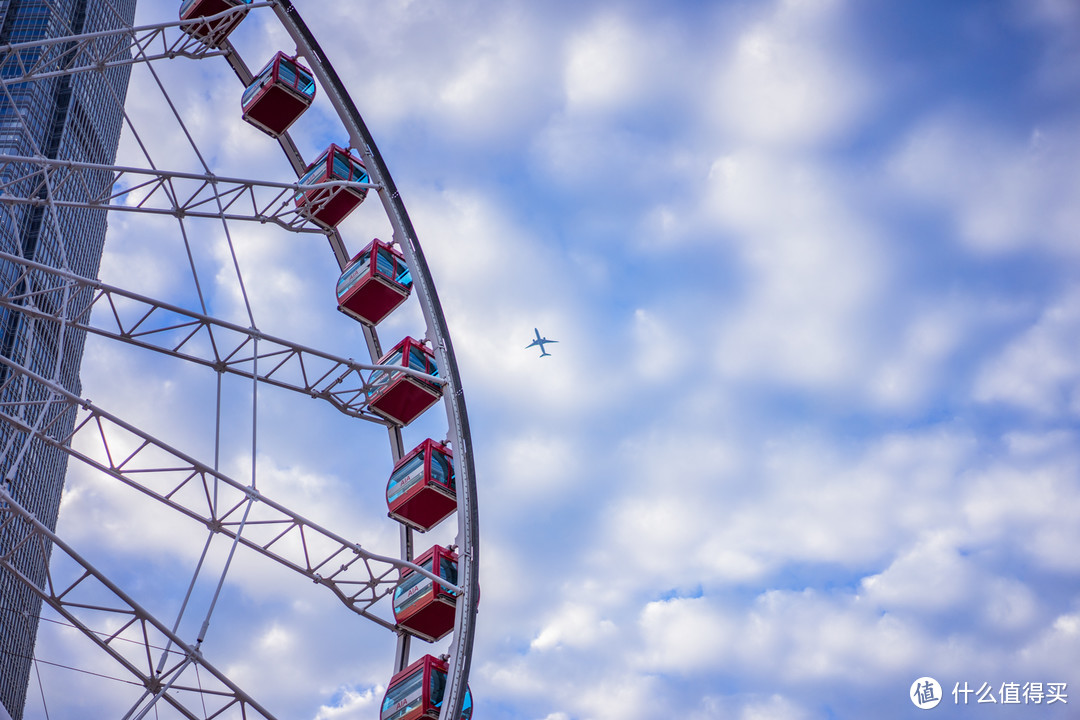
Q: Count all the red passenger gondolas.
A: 8